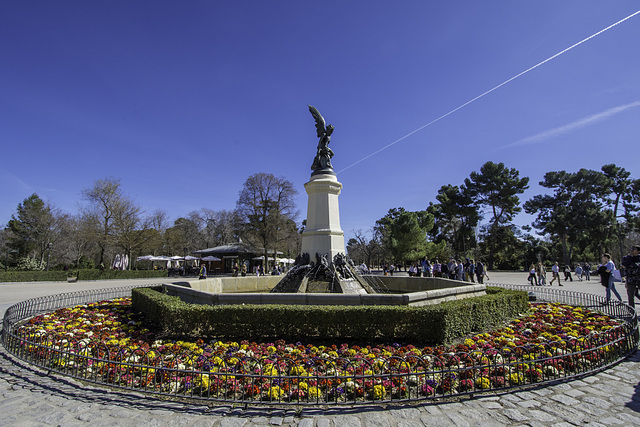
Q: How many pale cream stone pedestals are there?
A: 1